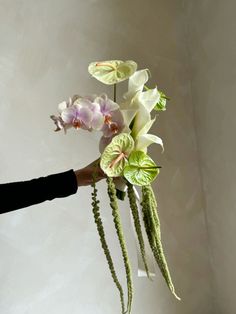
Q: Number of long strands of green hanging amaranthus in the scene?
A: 4